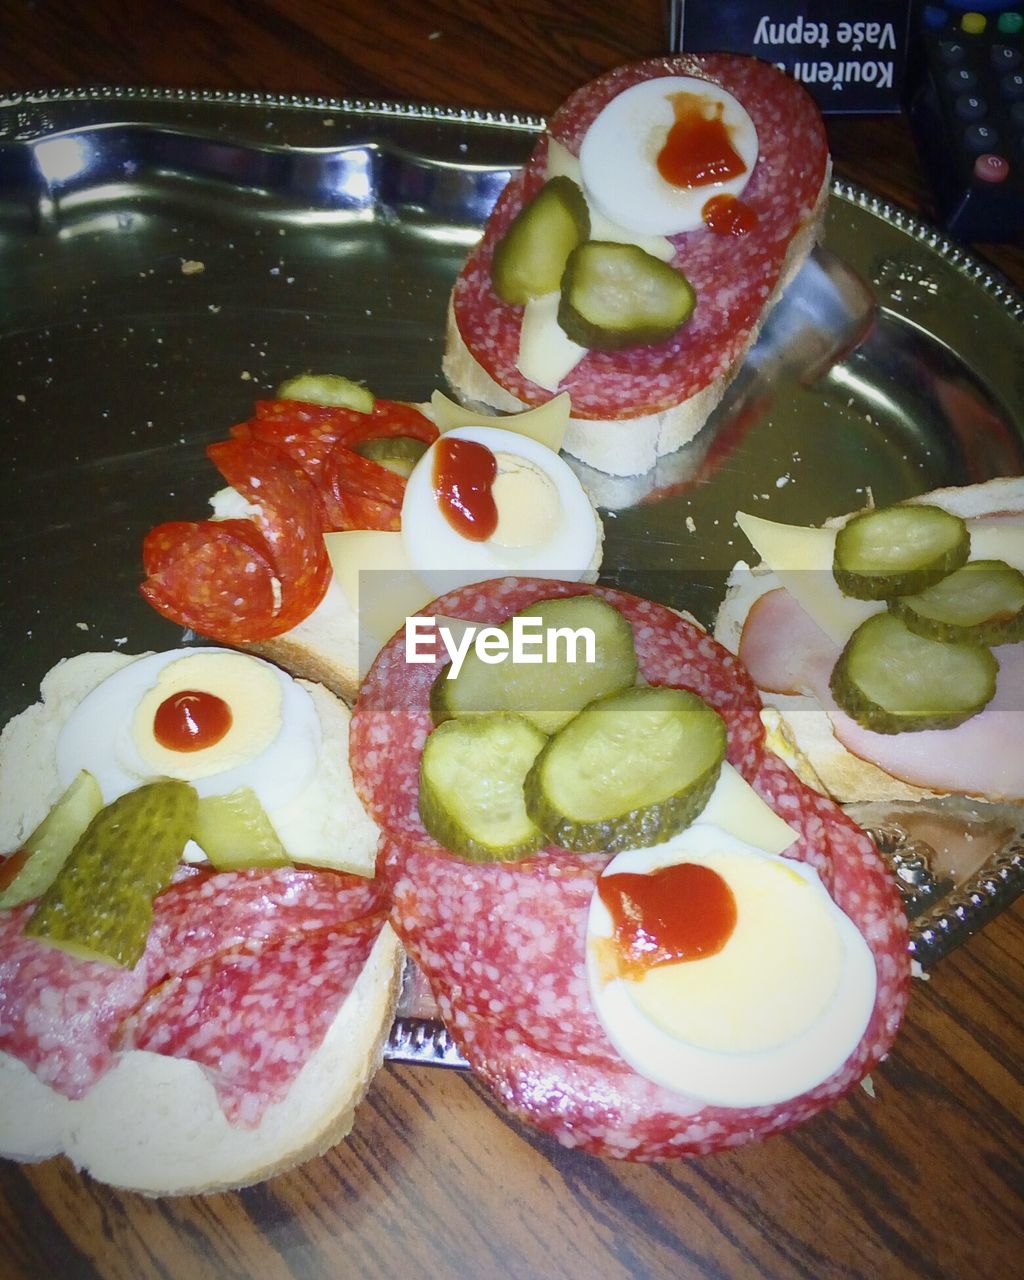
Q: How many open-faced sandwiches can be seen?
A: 5